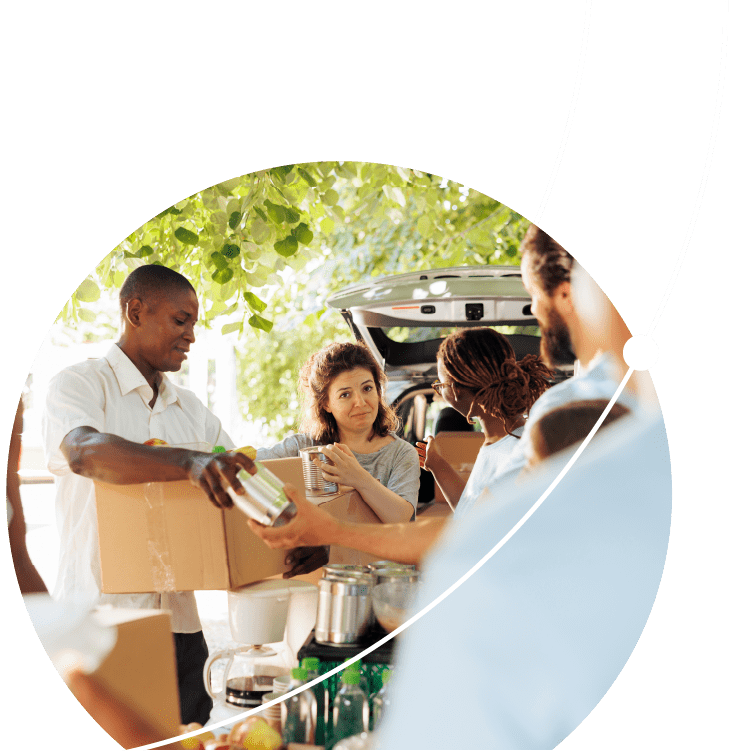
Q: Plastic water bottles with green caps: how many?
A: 5